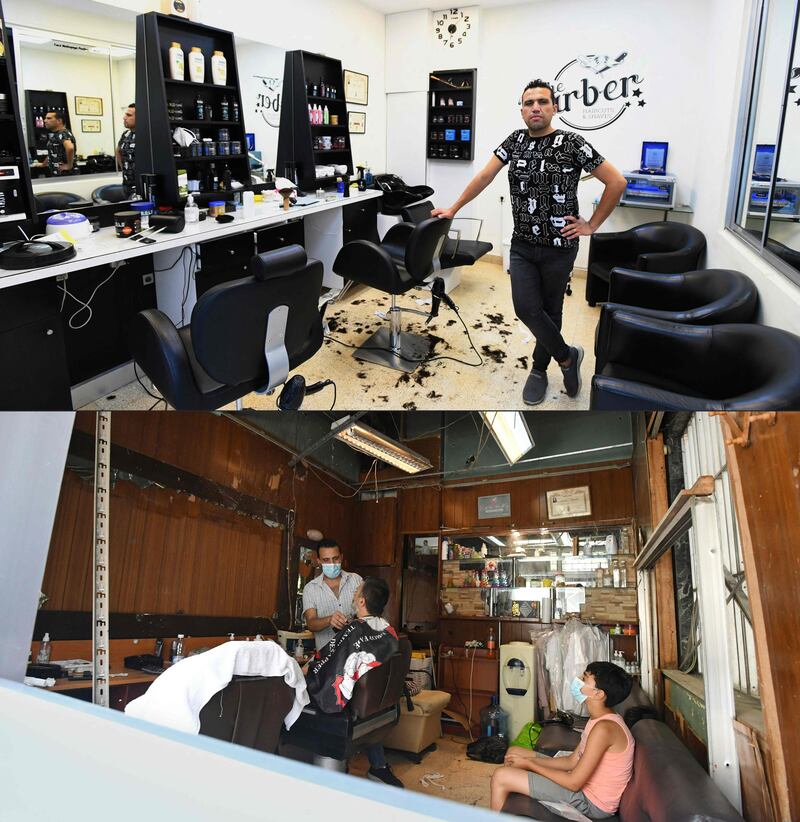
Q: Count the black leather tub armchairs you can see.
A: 3